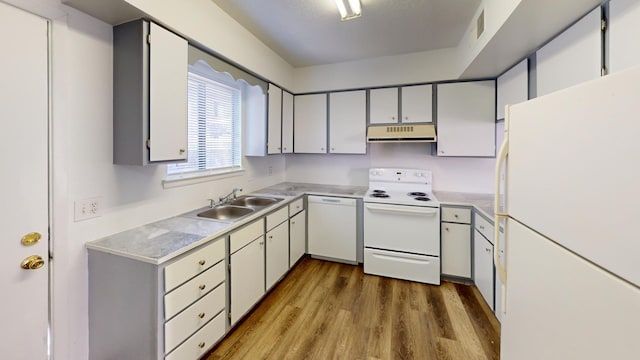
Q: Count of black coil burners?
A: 4